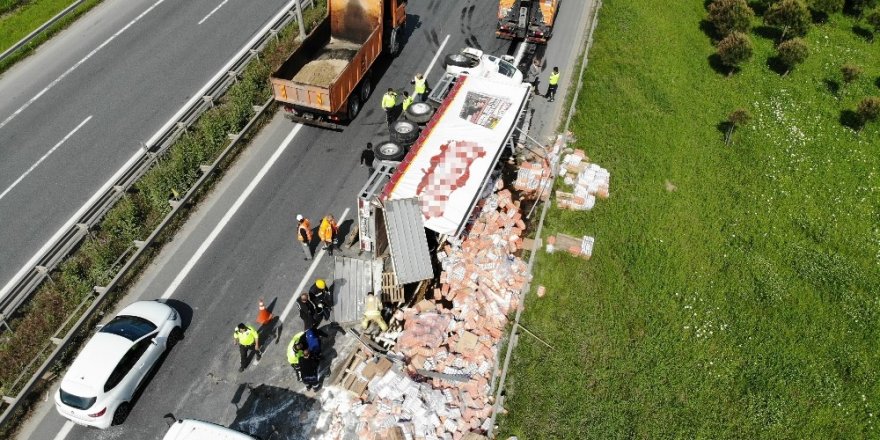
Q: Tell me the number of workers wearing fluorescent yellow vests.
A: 6